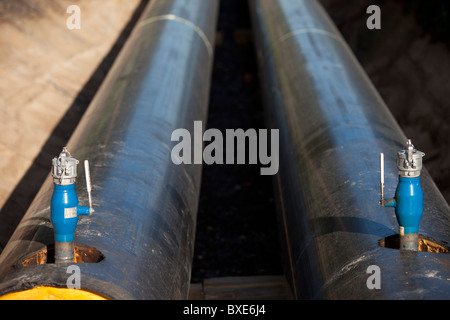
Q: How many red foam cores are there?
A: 0